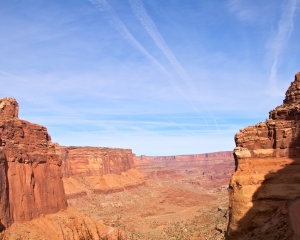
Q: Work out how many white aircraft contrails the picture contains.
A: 3